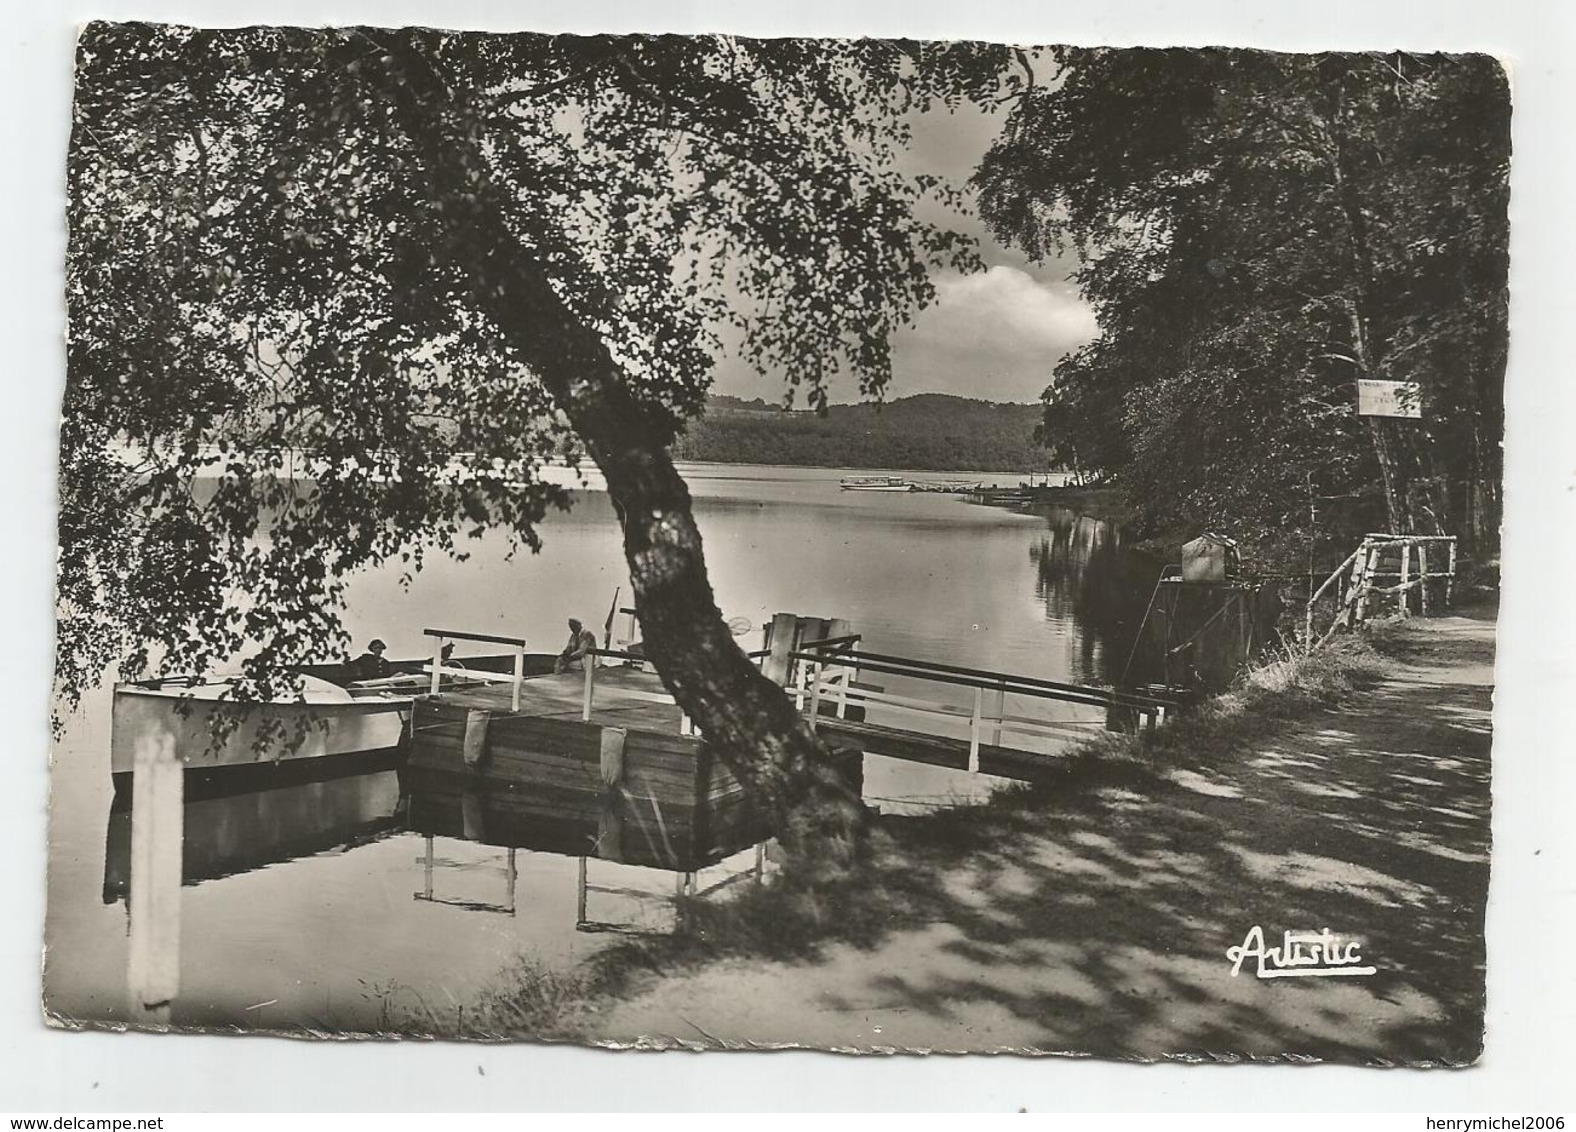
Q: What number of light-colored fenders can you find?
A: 2